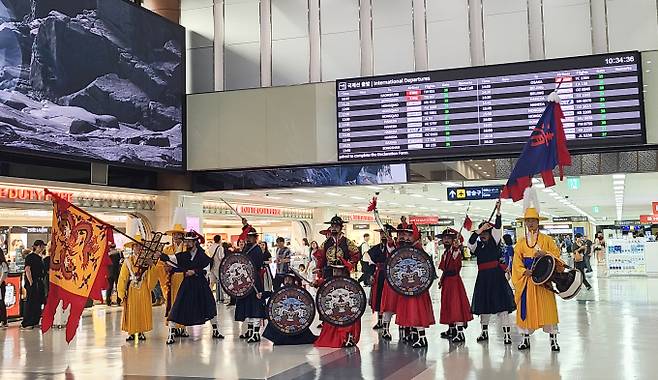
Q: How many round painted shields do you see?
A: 4